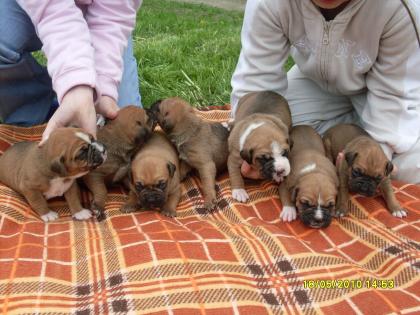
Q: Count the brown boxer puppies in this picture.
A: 7